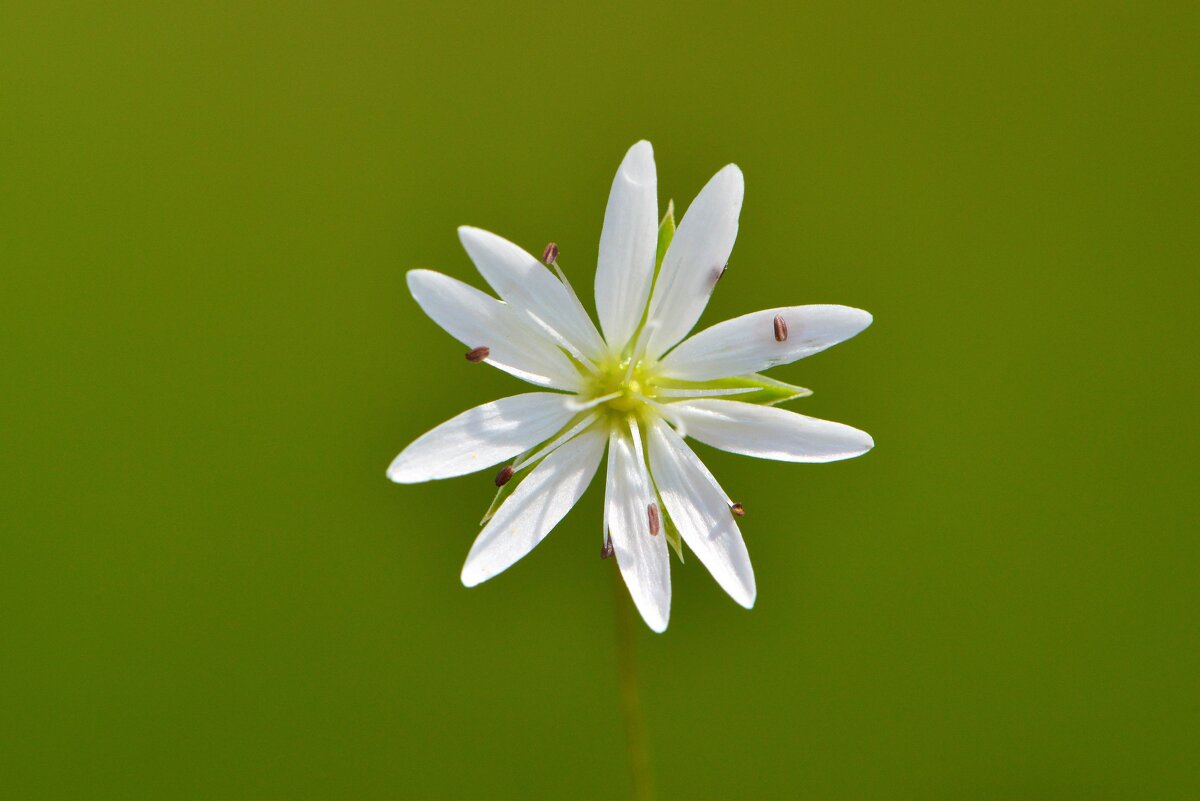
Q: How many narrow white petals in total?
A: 10